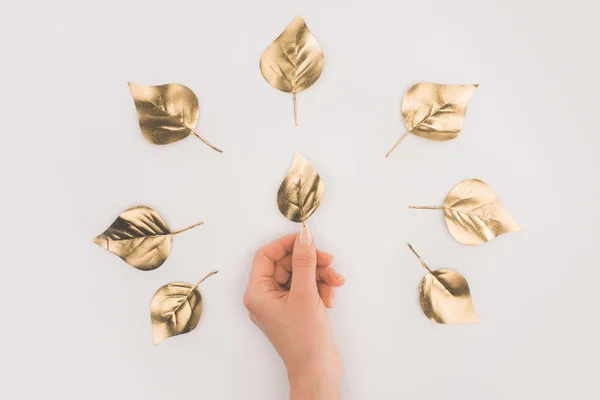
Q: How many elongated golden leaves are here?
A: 8